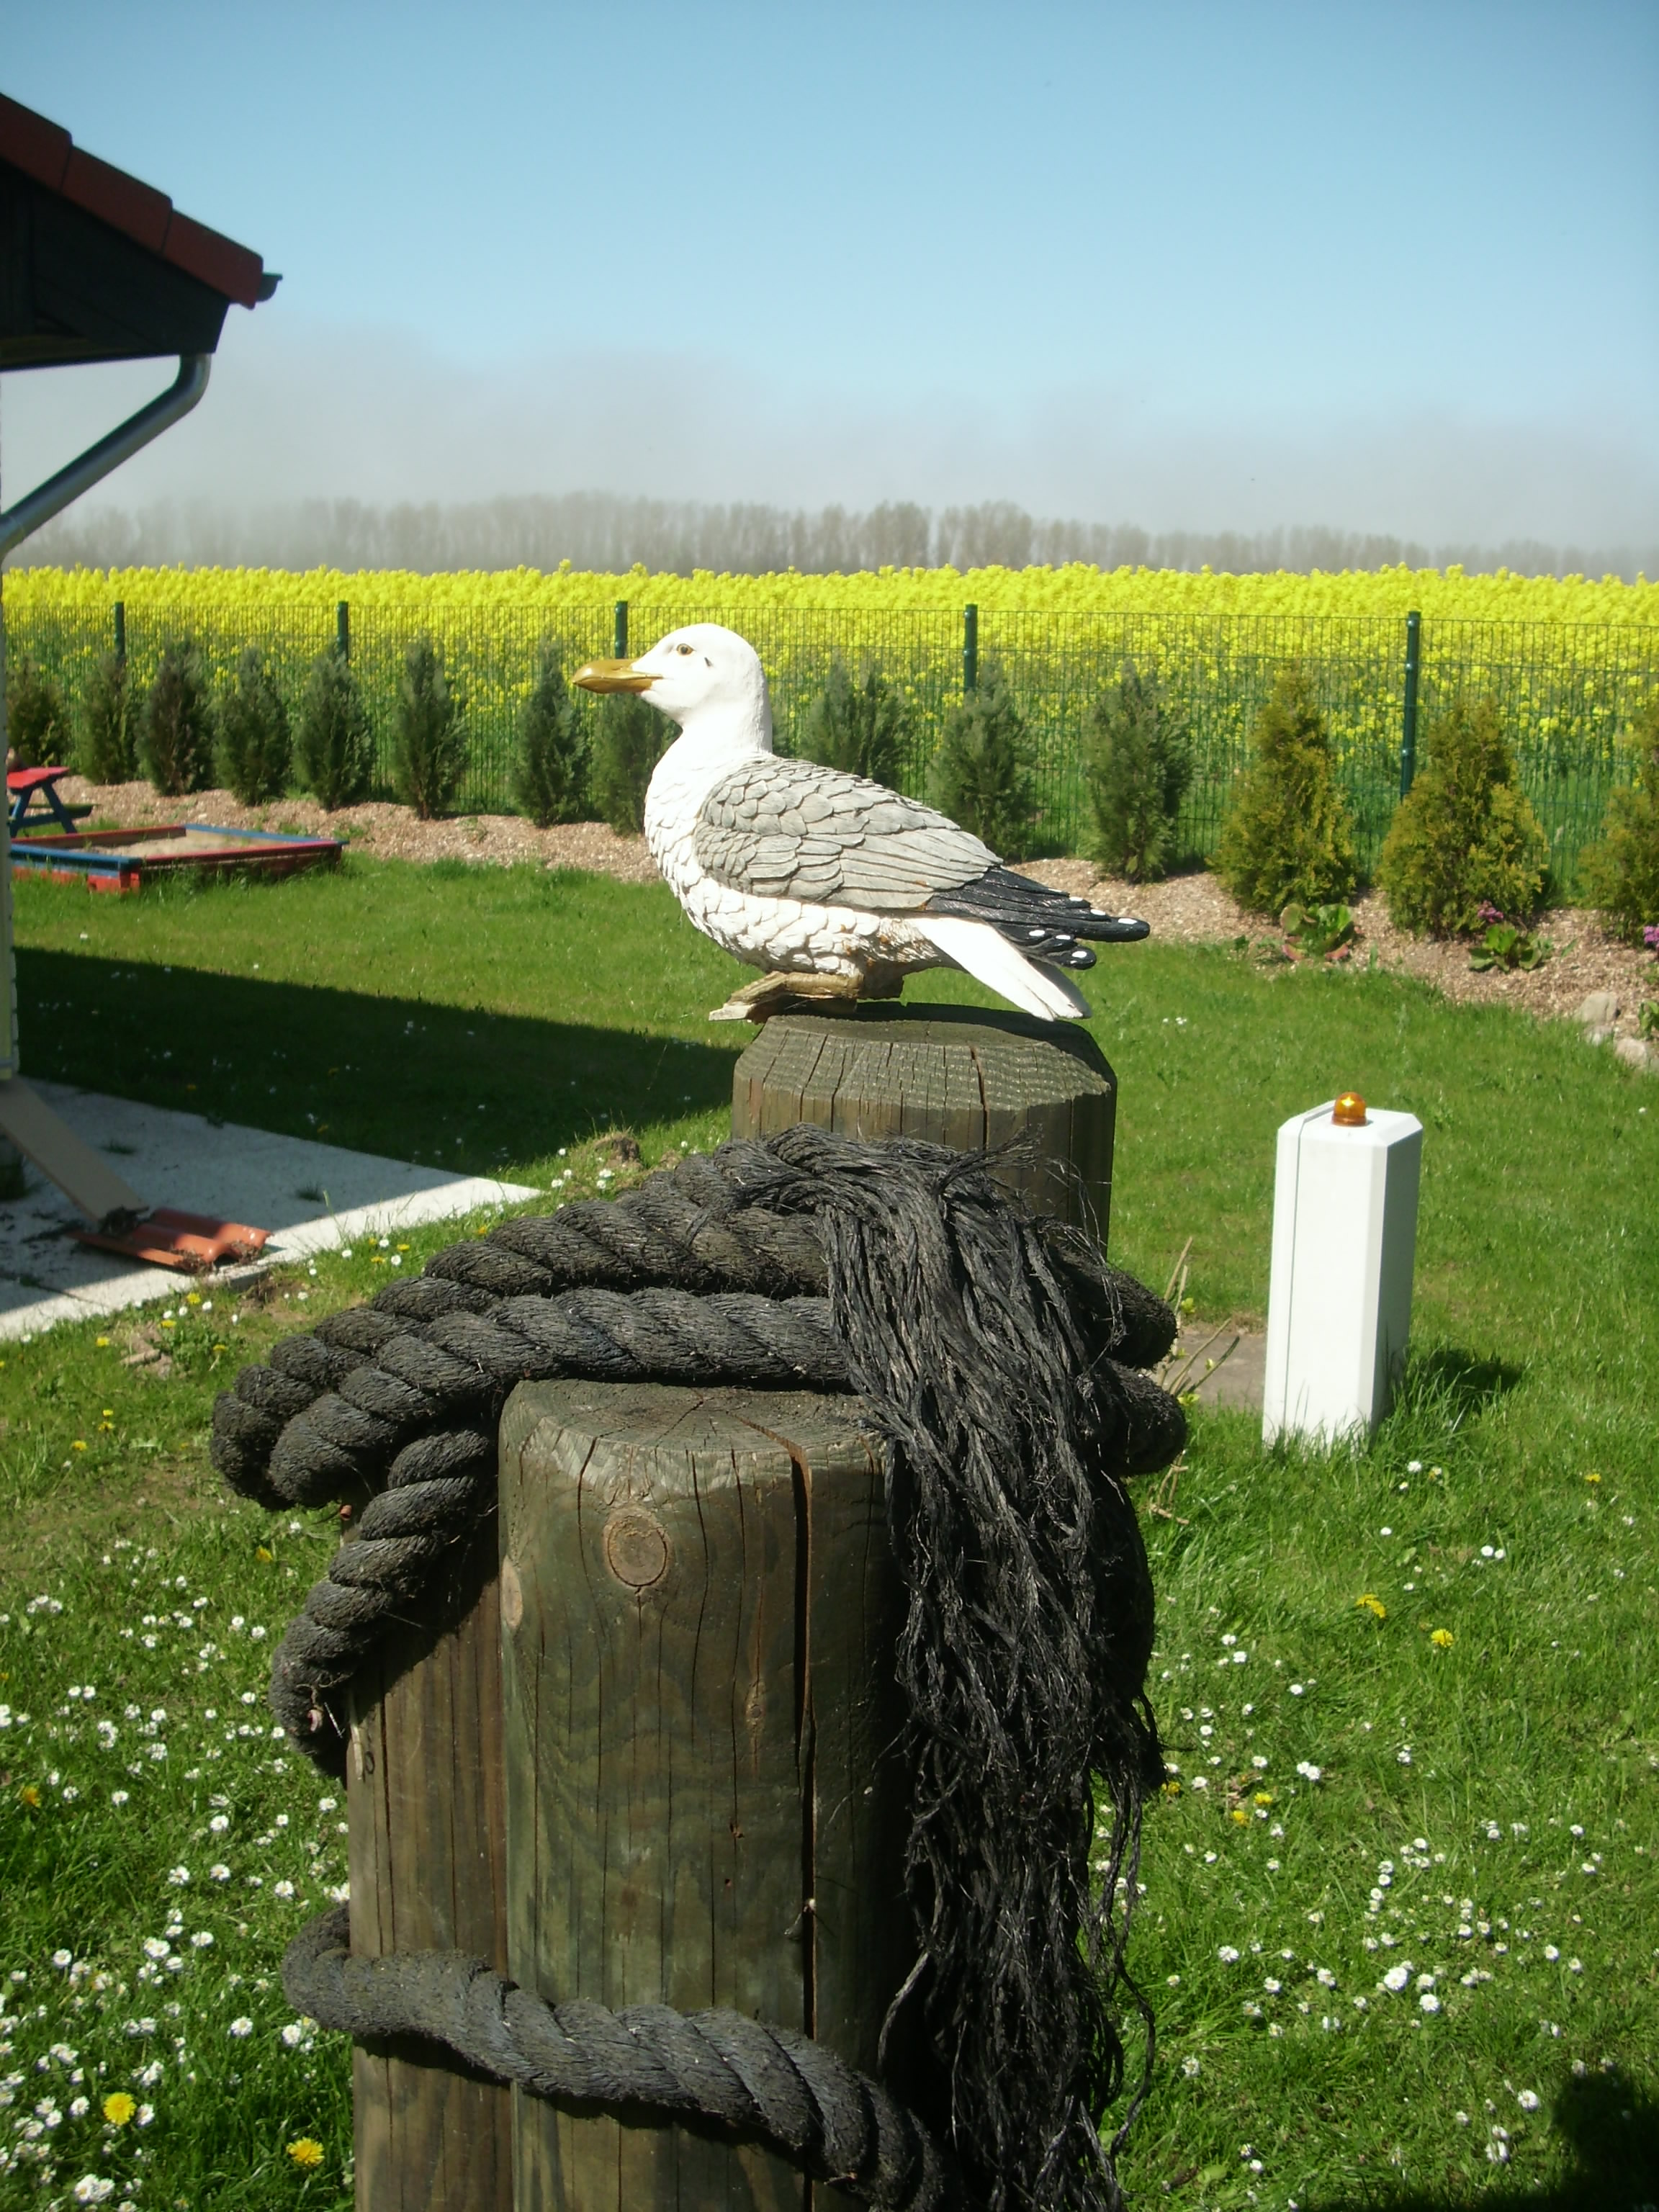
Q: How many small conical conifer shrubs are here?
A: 14